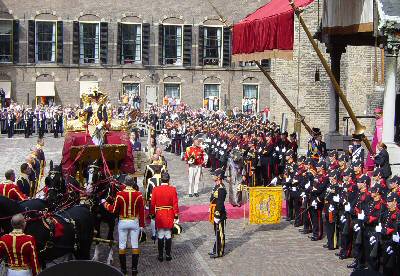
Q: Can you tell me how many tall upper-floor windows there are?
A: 6